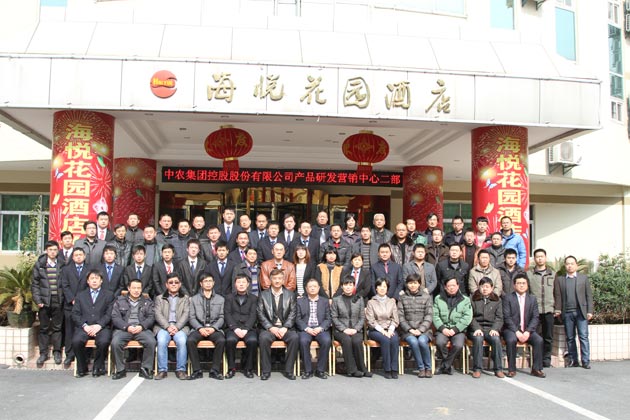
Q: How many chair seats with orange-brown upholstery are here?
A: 13